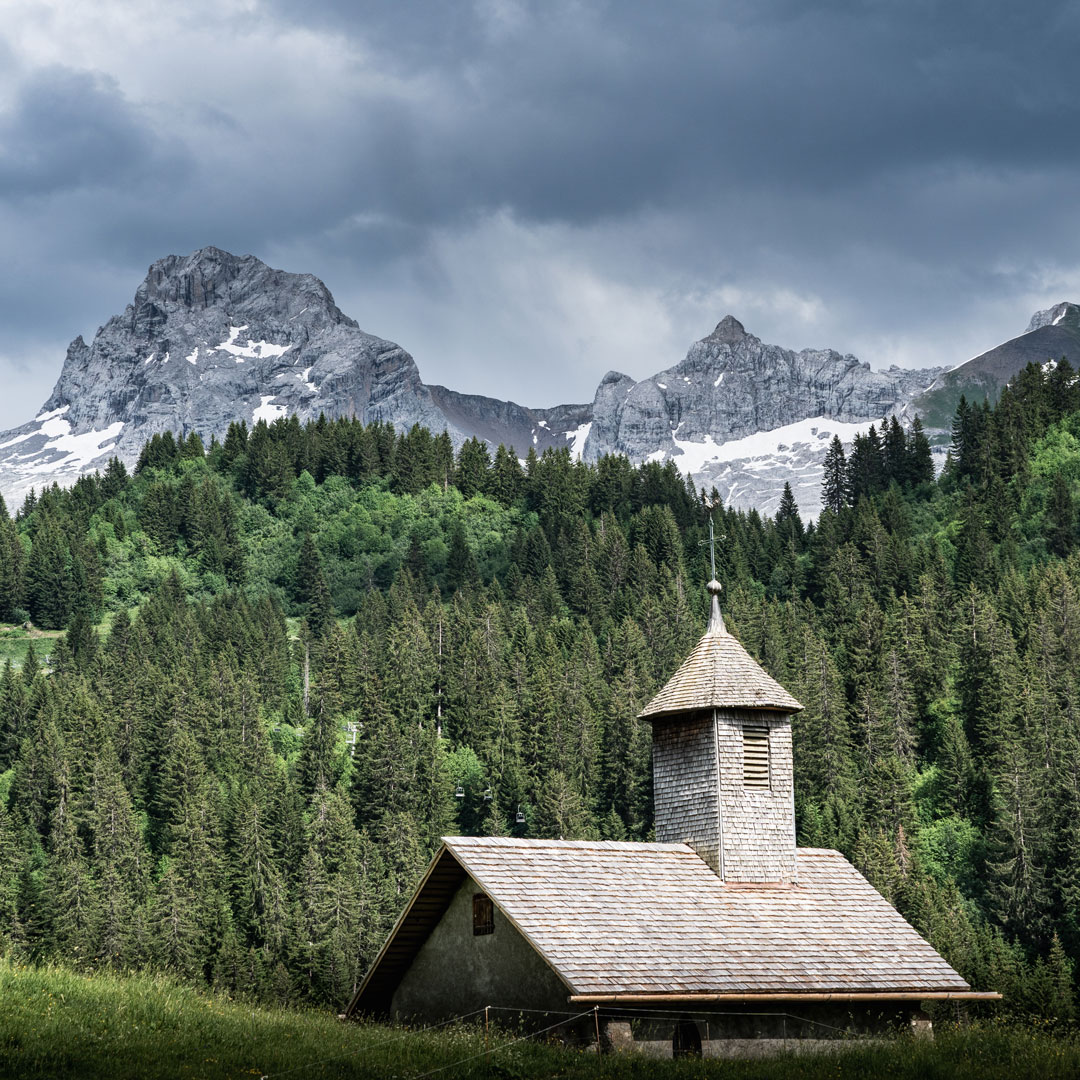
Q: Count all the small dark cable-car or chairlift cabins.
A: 3